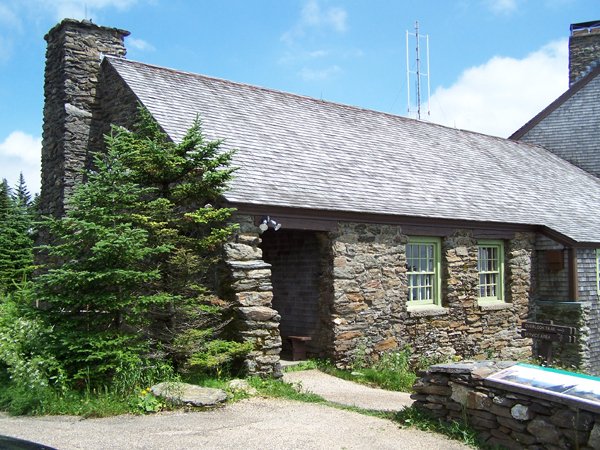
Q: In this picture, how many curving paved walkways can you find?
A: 1